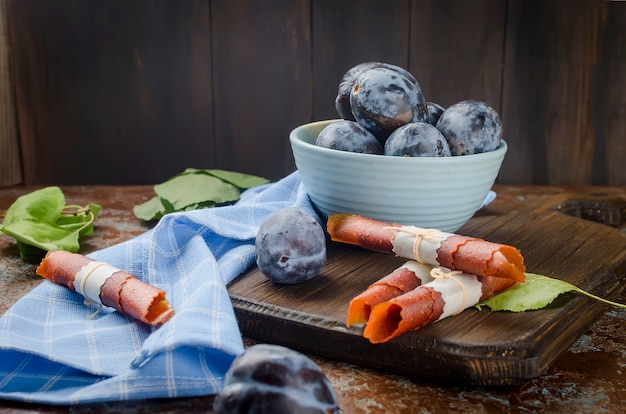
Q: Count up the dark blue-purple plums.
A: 8